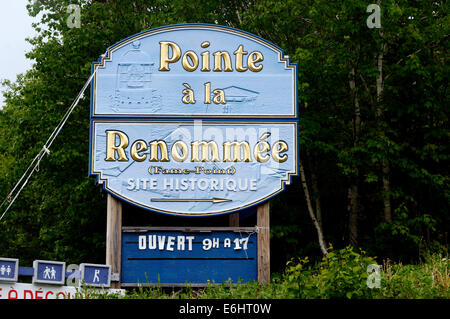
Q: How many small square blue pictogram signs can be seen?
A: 3